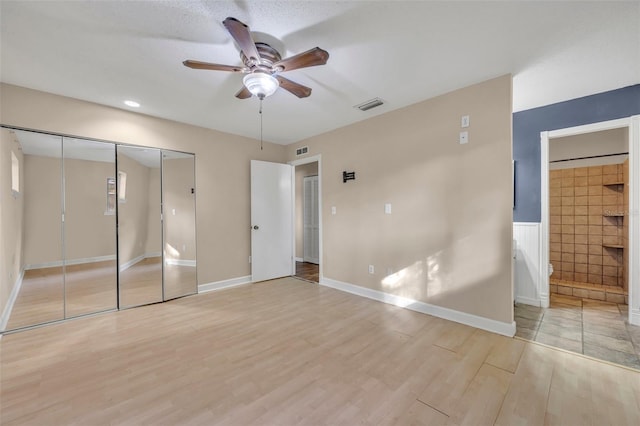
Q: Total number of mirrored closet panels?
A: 4